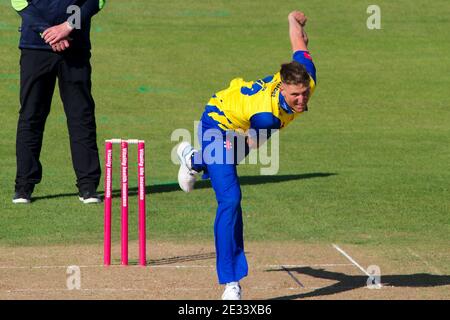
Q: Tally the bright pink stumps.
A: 3